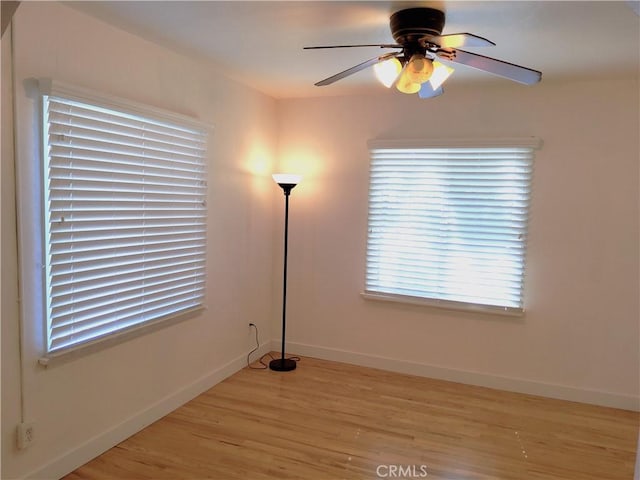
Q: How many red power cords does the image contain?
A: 0